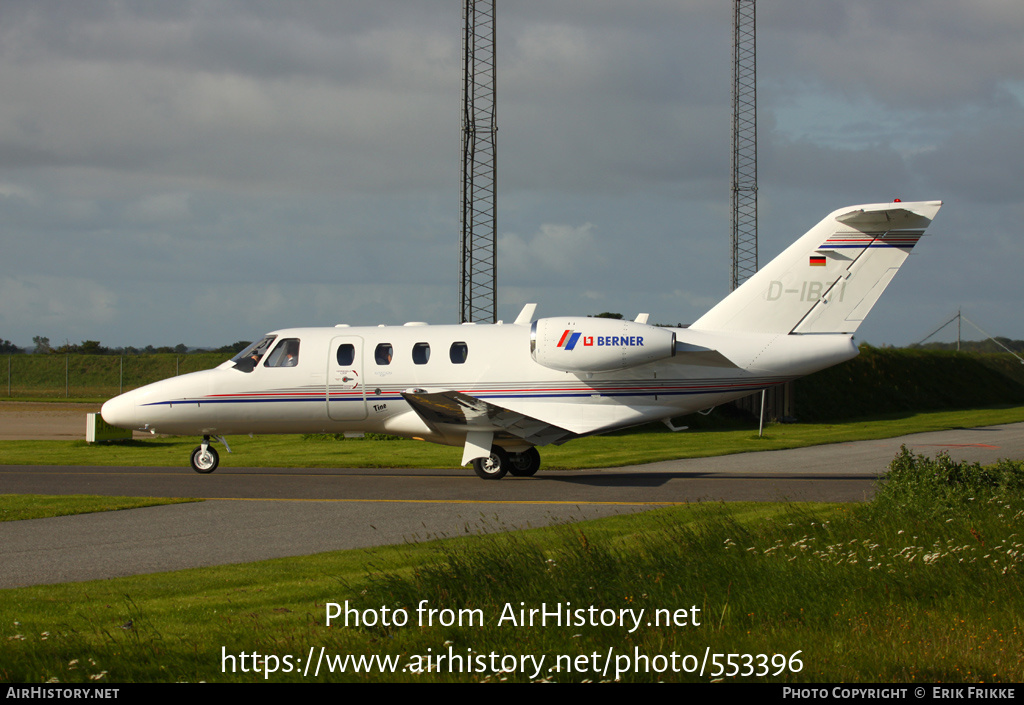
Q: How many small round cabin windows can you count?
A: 4